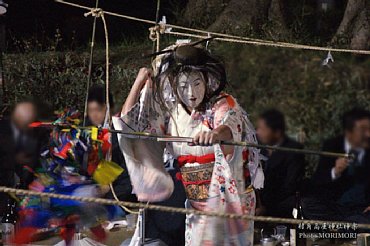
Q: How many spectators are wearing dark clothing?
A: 4